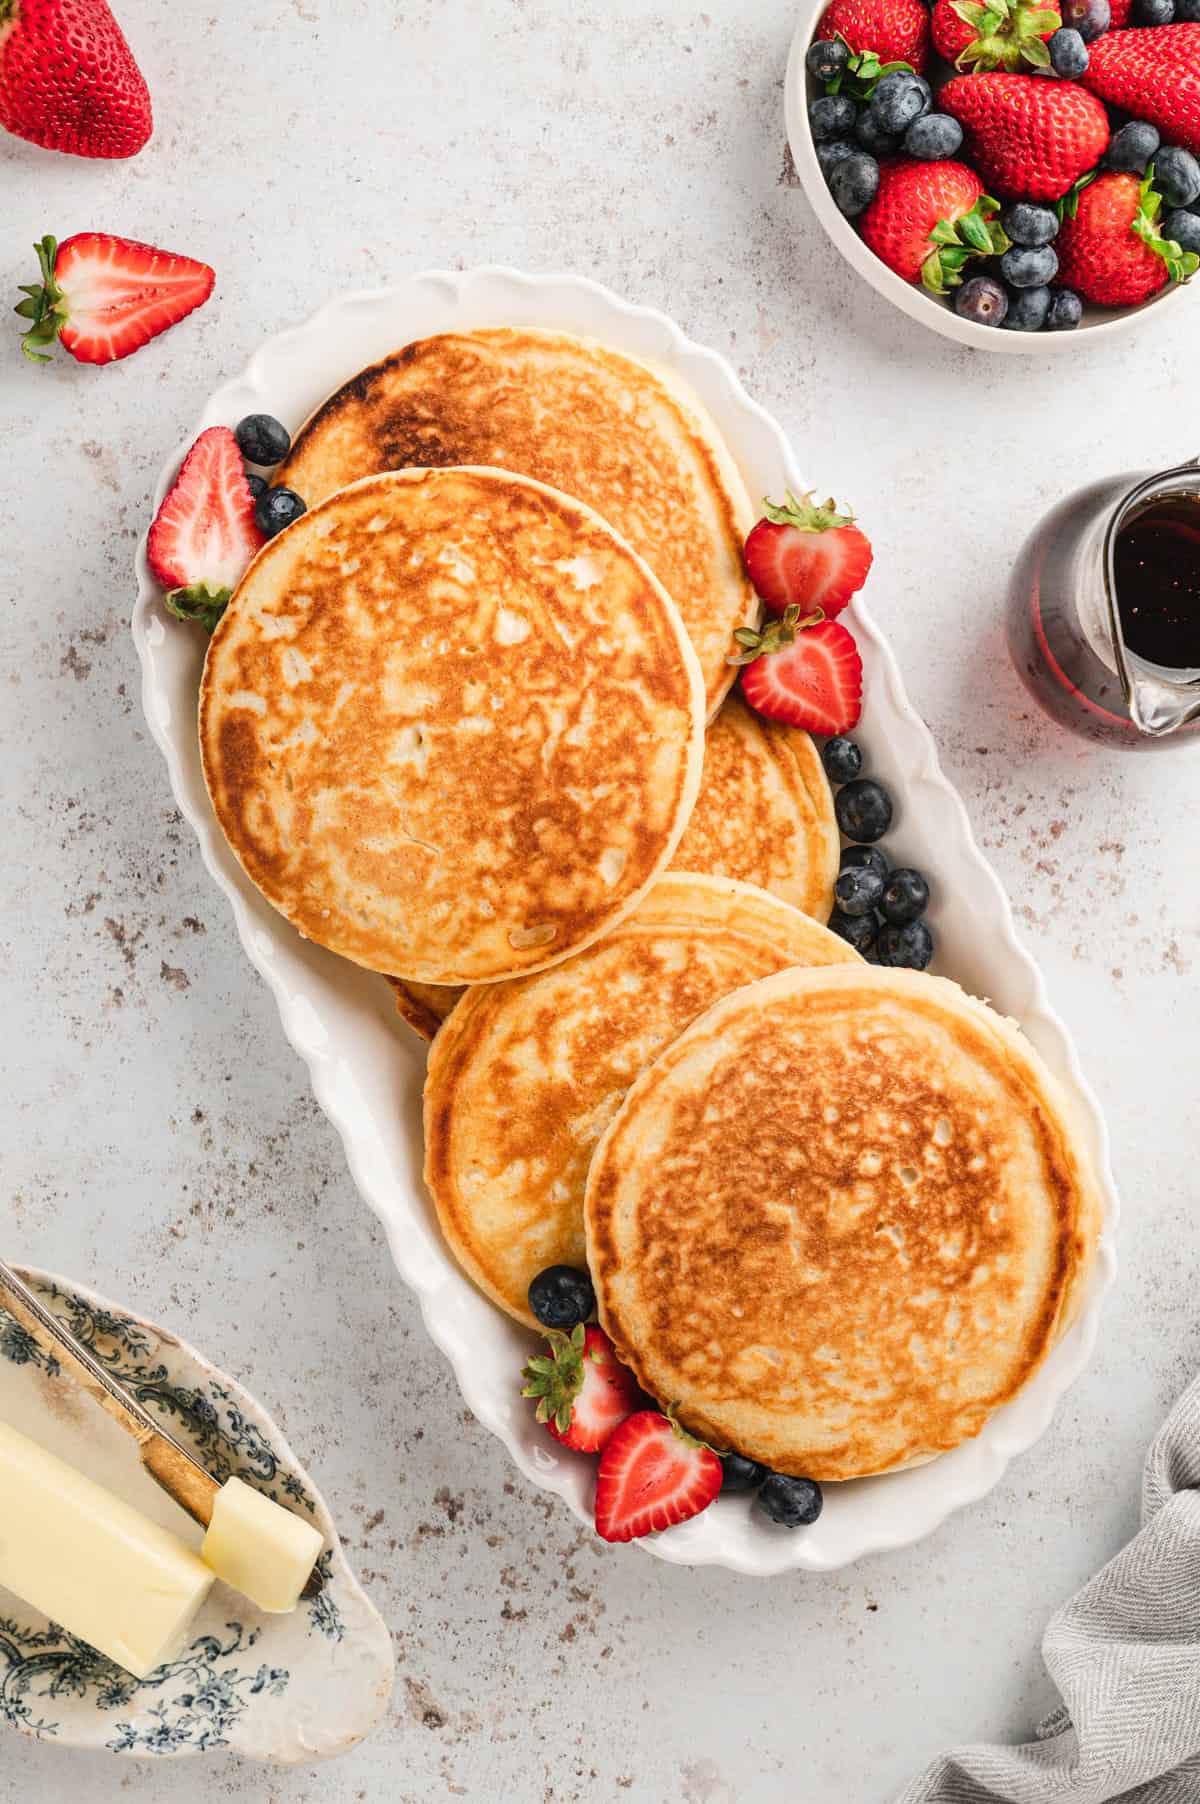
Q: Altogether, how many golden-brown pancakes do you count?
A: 5